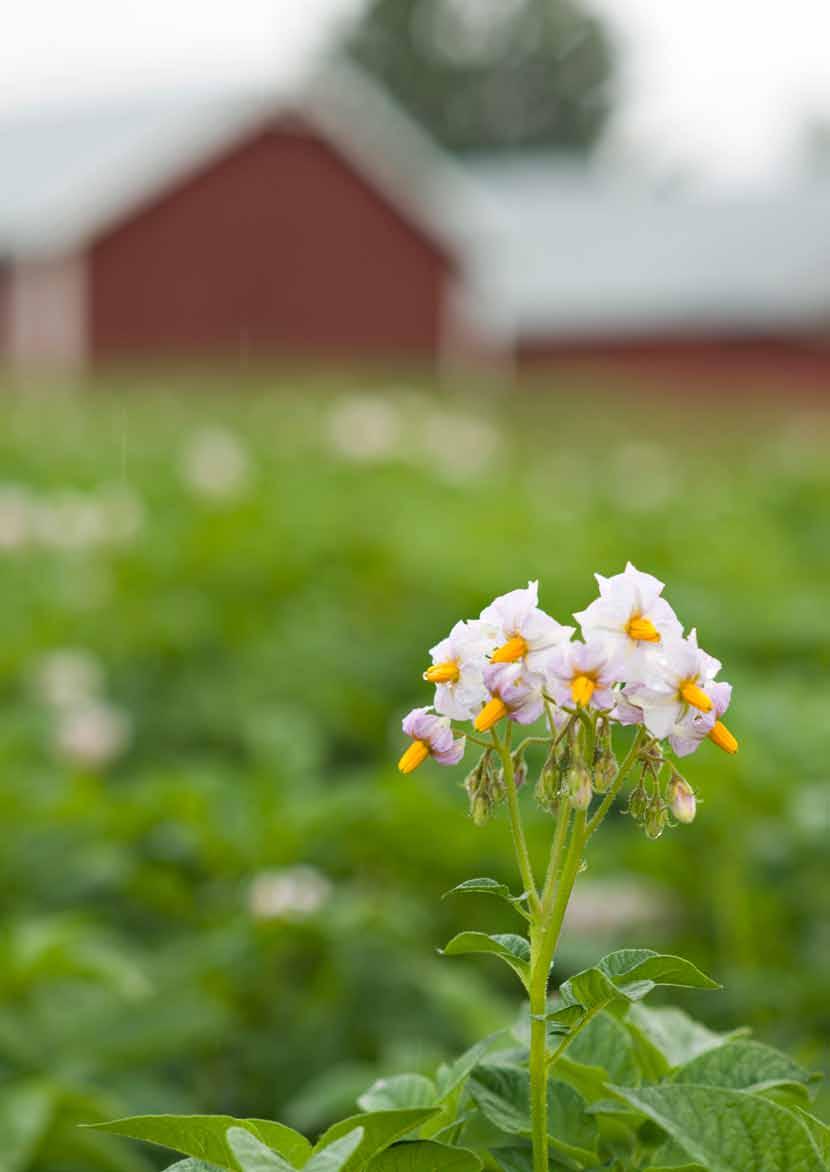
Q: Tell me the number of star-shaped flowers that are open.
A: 8